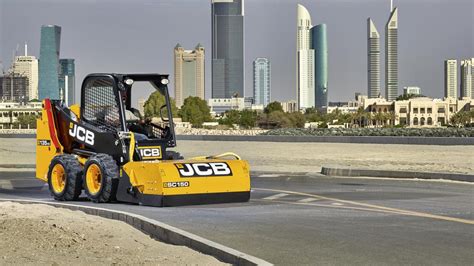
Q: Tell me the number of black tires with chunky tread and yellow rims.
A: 2